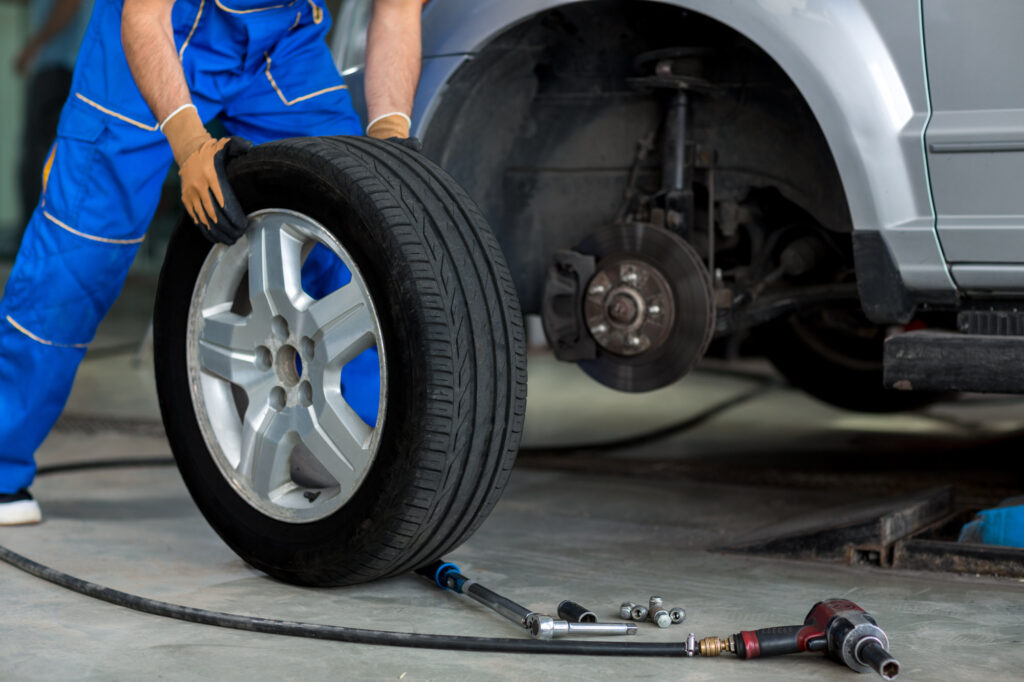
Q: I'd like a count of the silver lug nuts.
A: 5